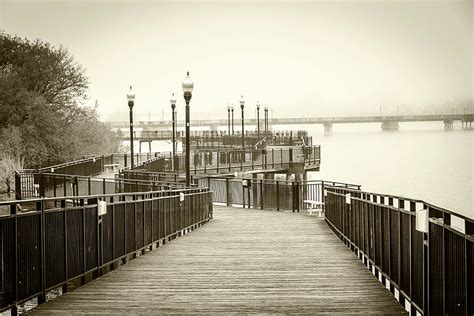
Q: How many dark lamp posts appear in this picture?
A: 9